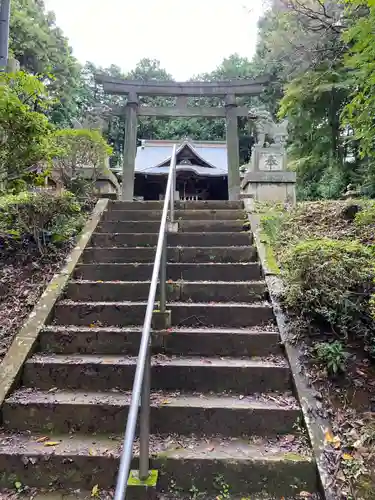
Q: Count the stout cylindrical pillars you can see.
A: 2